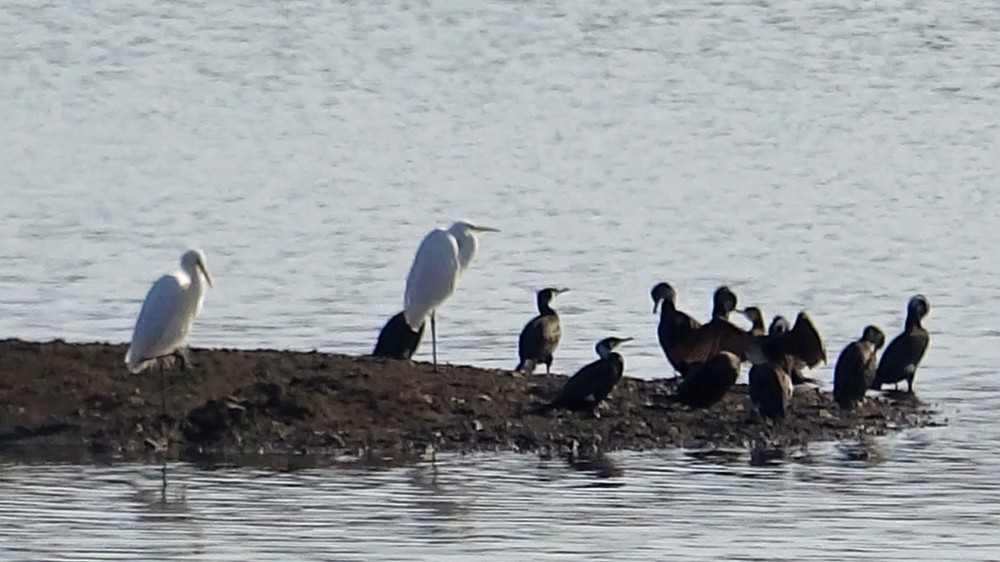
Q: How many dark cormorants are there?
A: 11